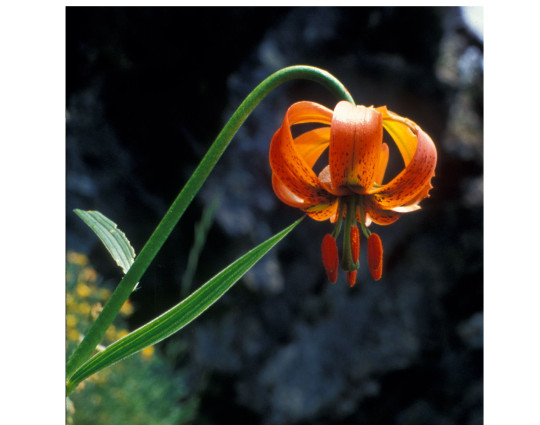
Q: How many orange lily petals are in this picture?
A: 6